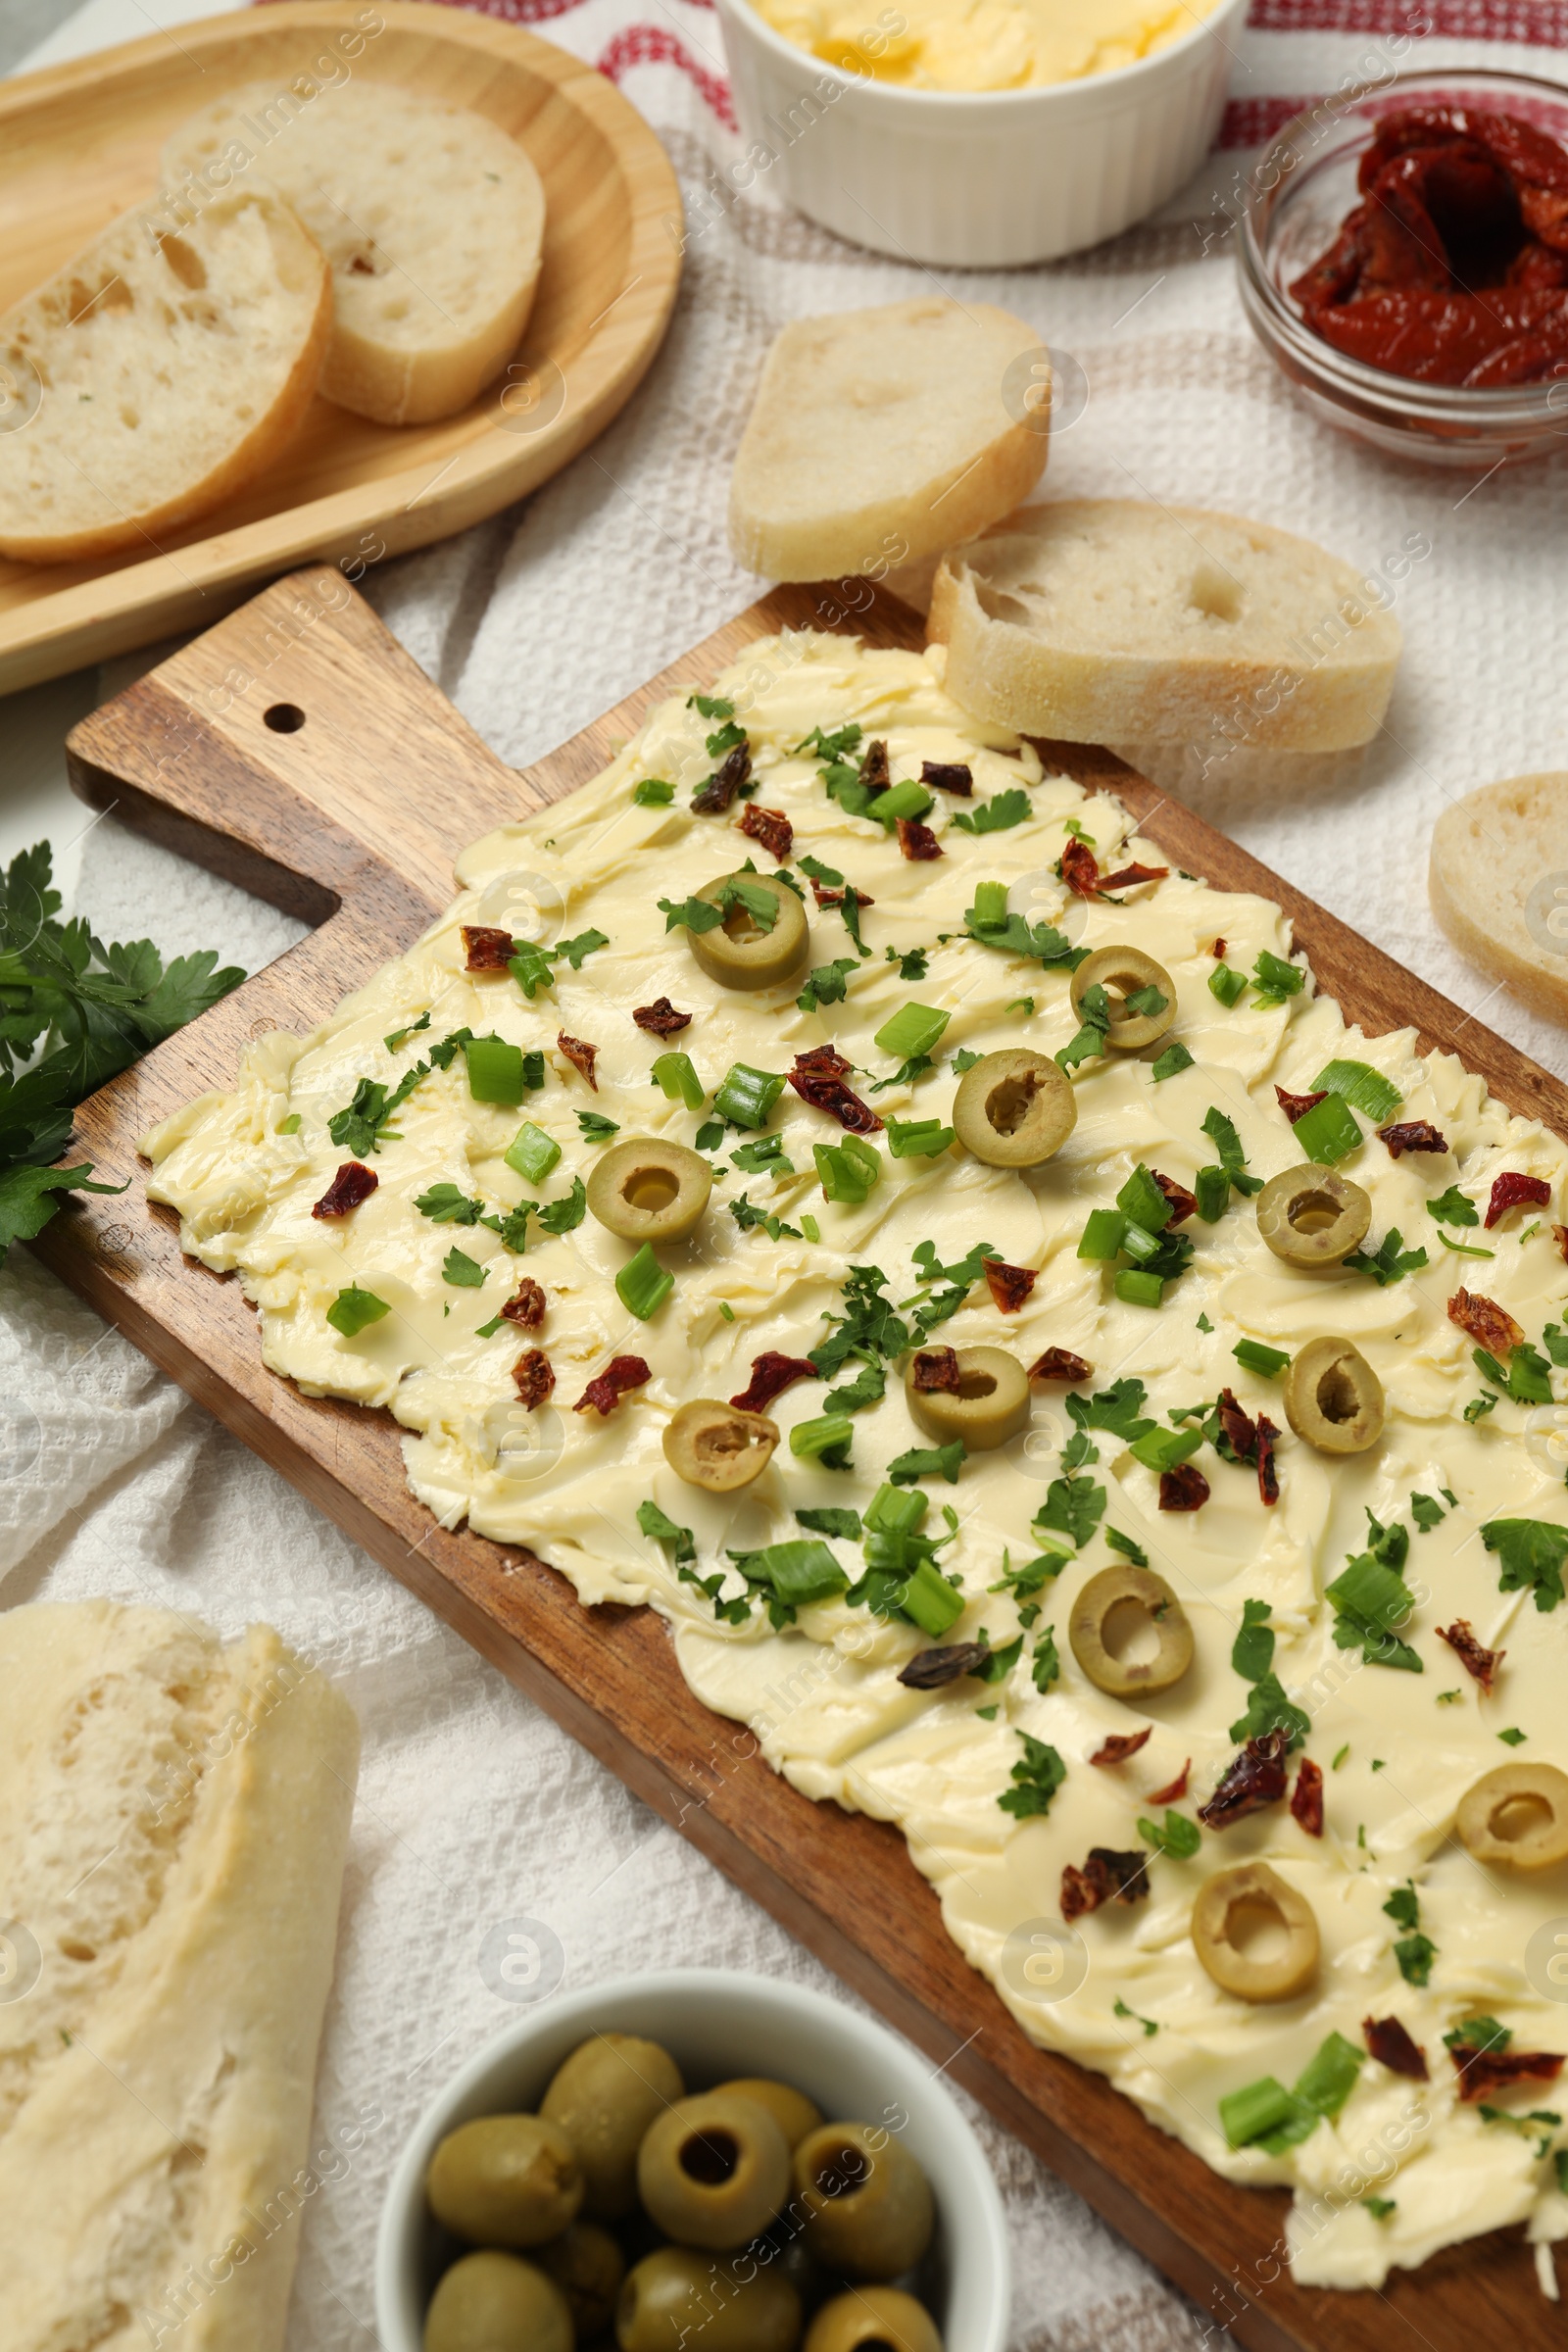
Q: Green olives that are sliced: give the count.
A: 11